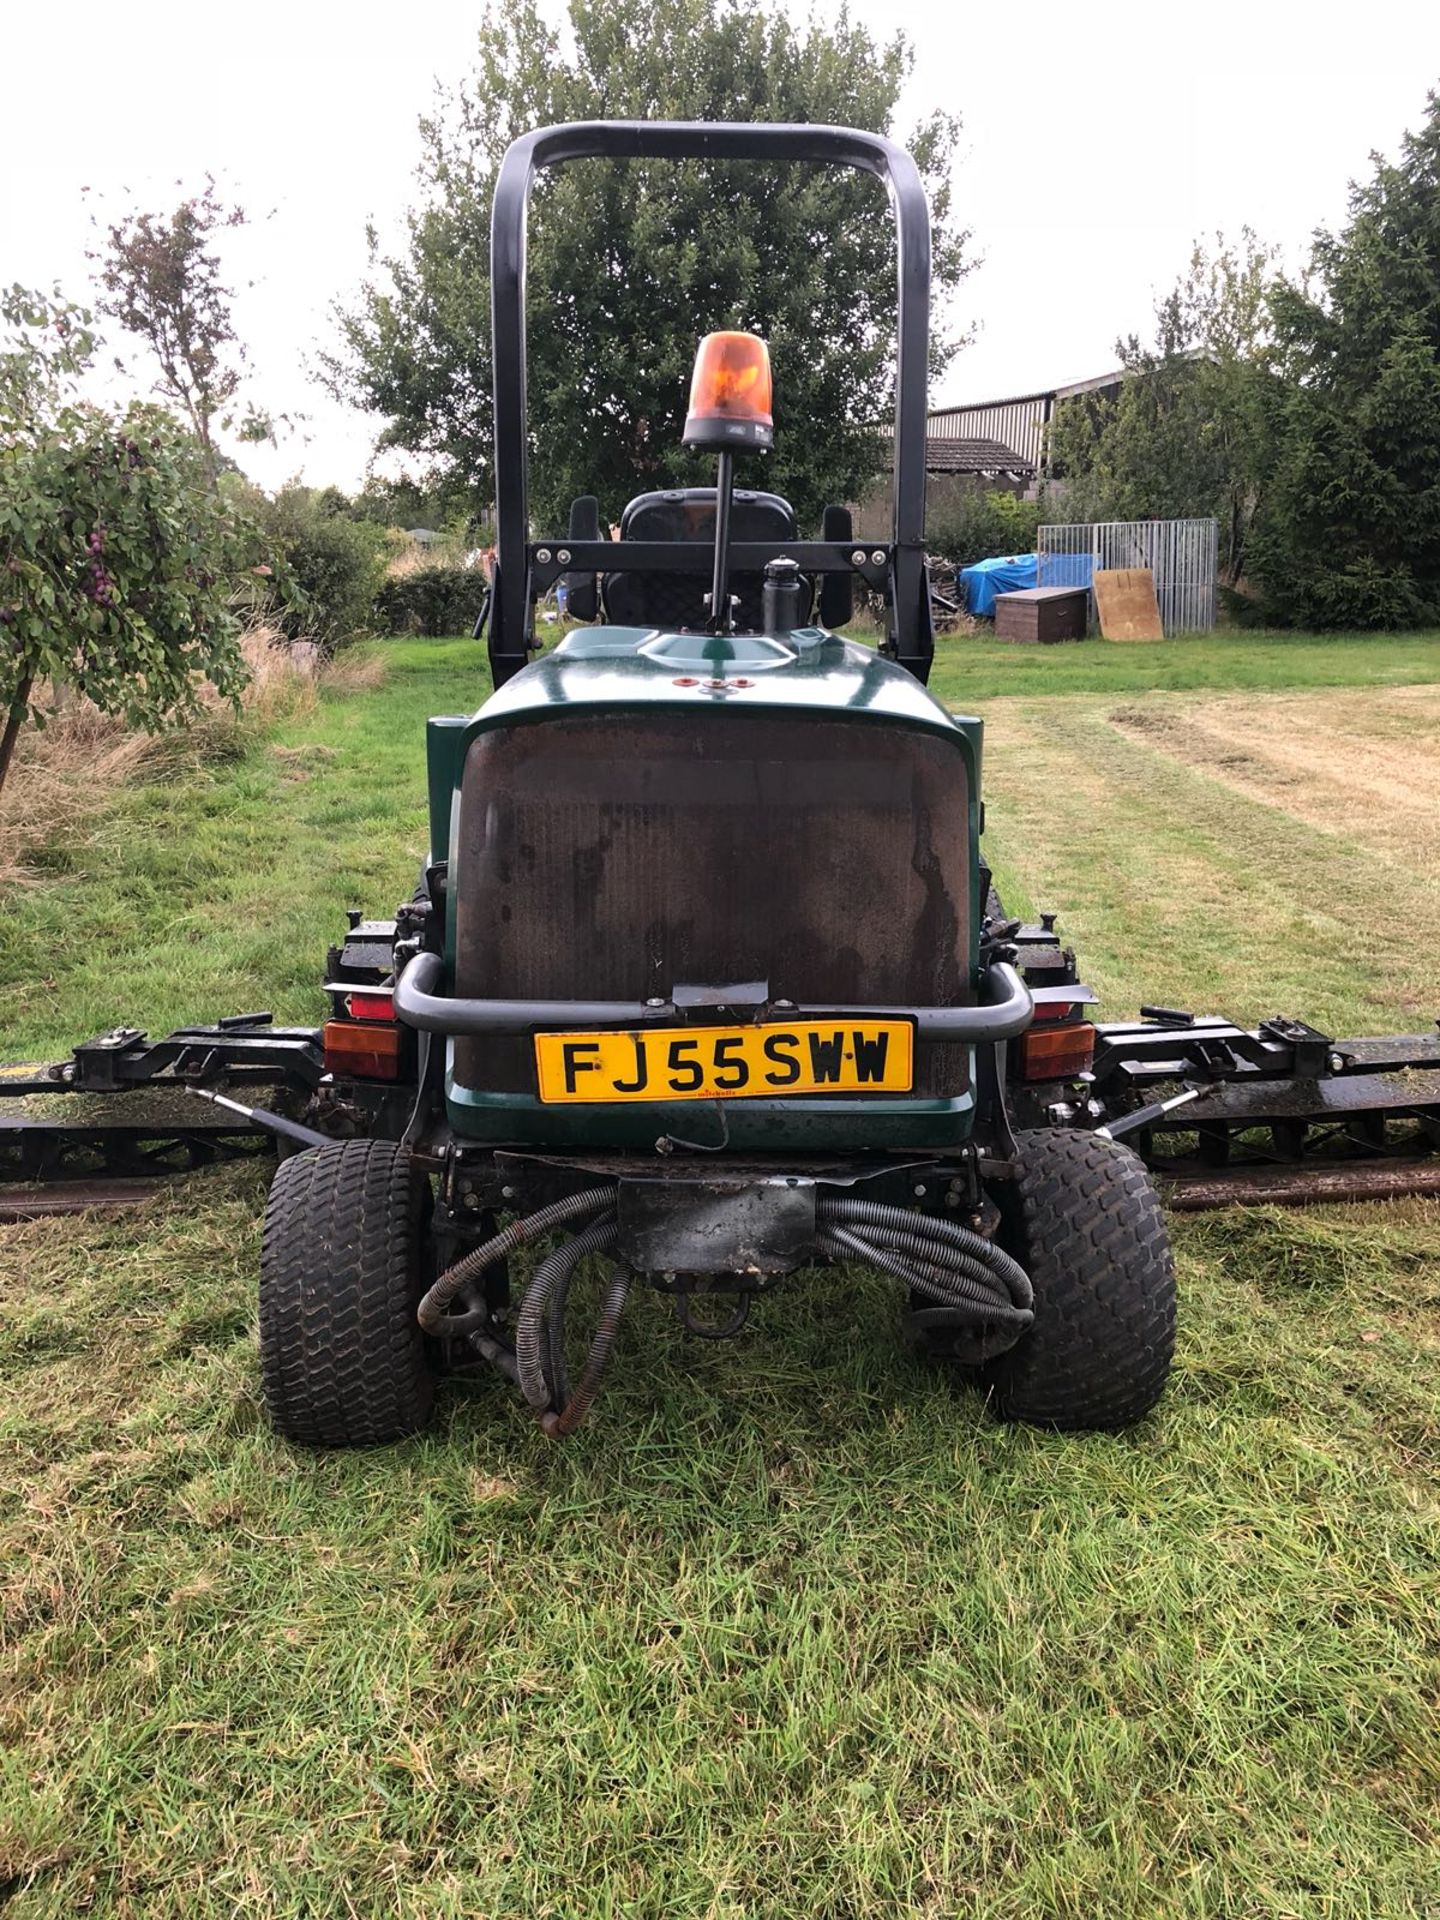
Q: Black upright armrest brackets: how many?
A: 2